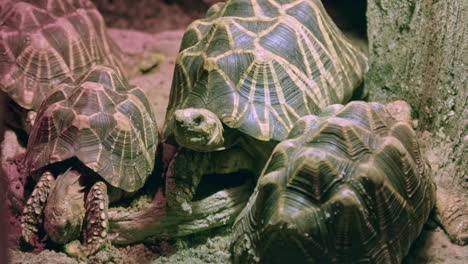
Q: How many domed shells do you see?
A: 4